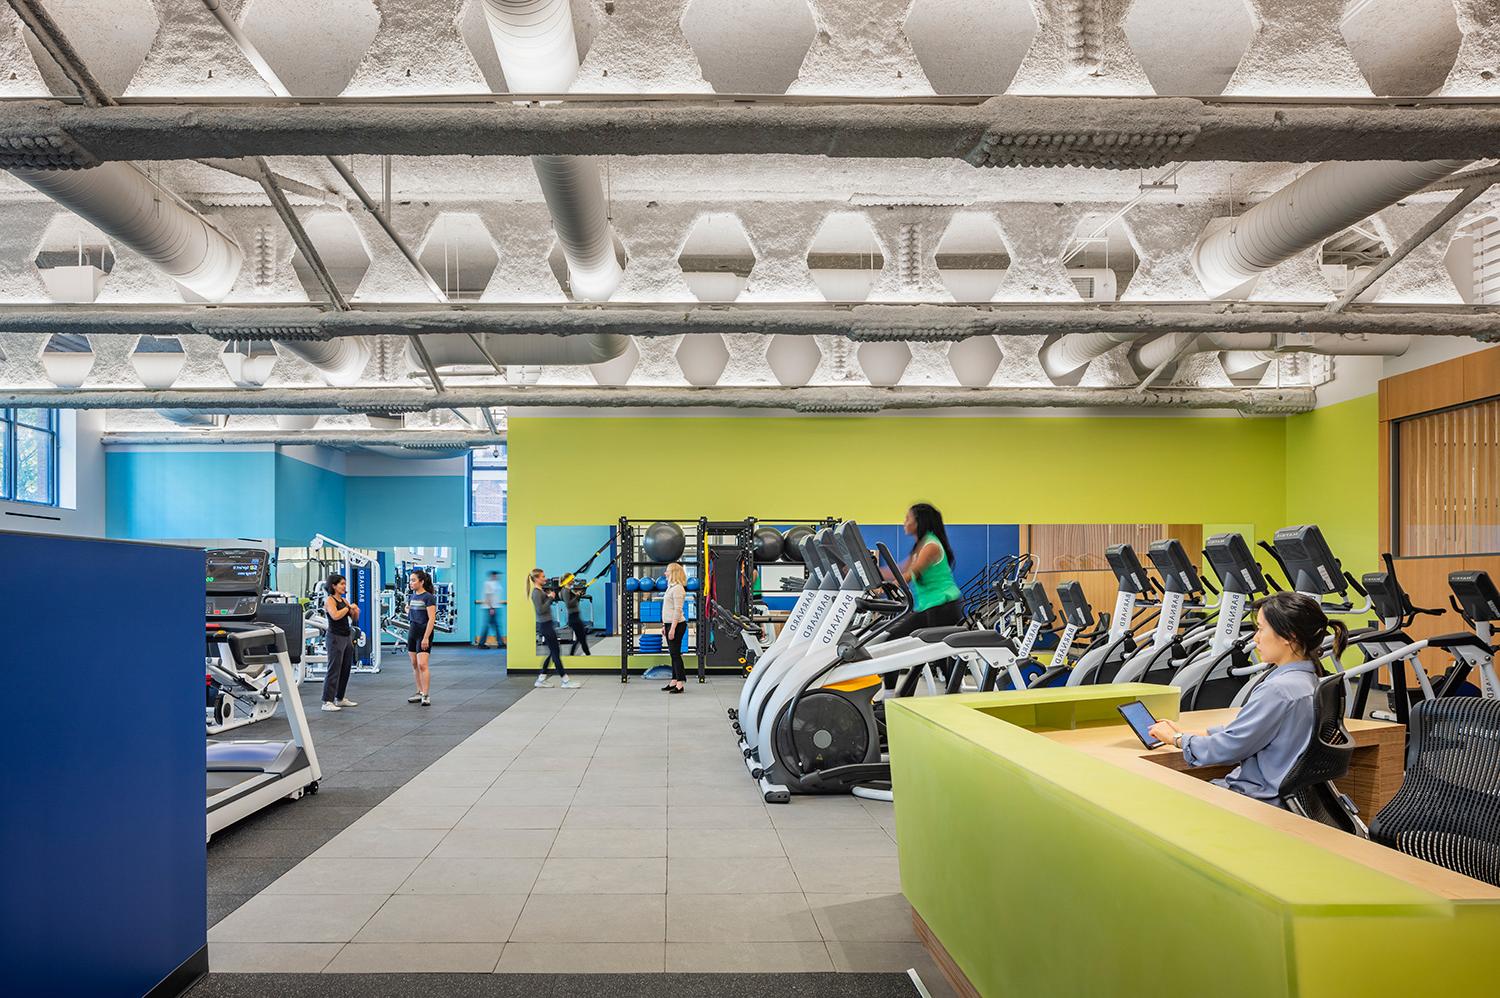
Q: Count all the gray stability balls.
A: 3